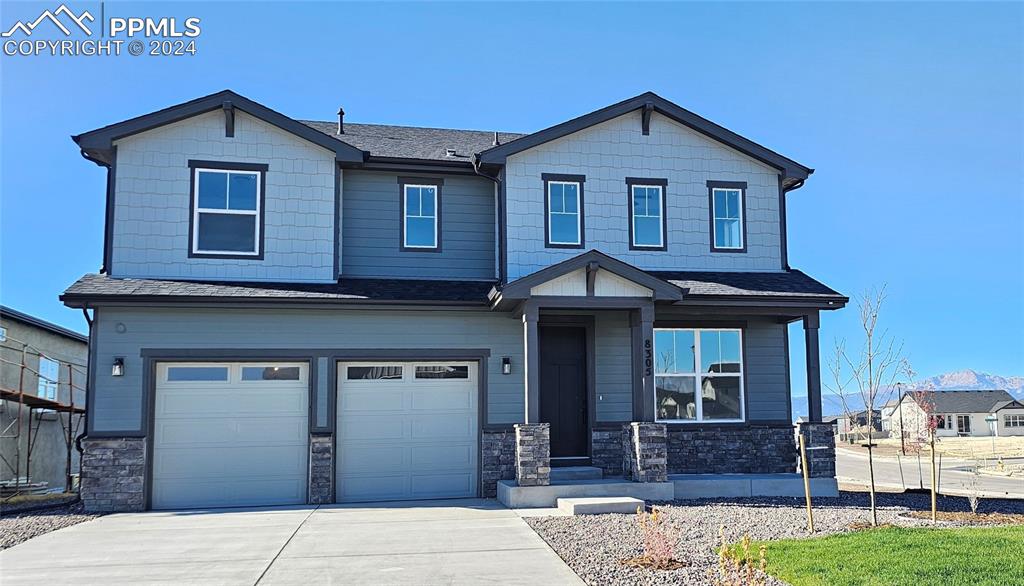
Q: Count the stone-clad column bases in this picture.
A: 3